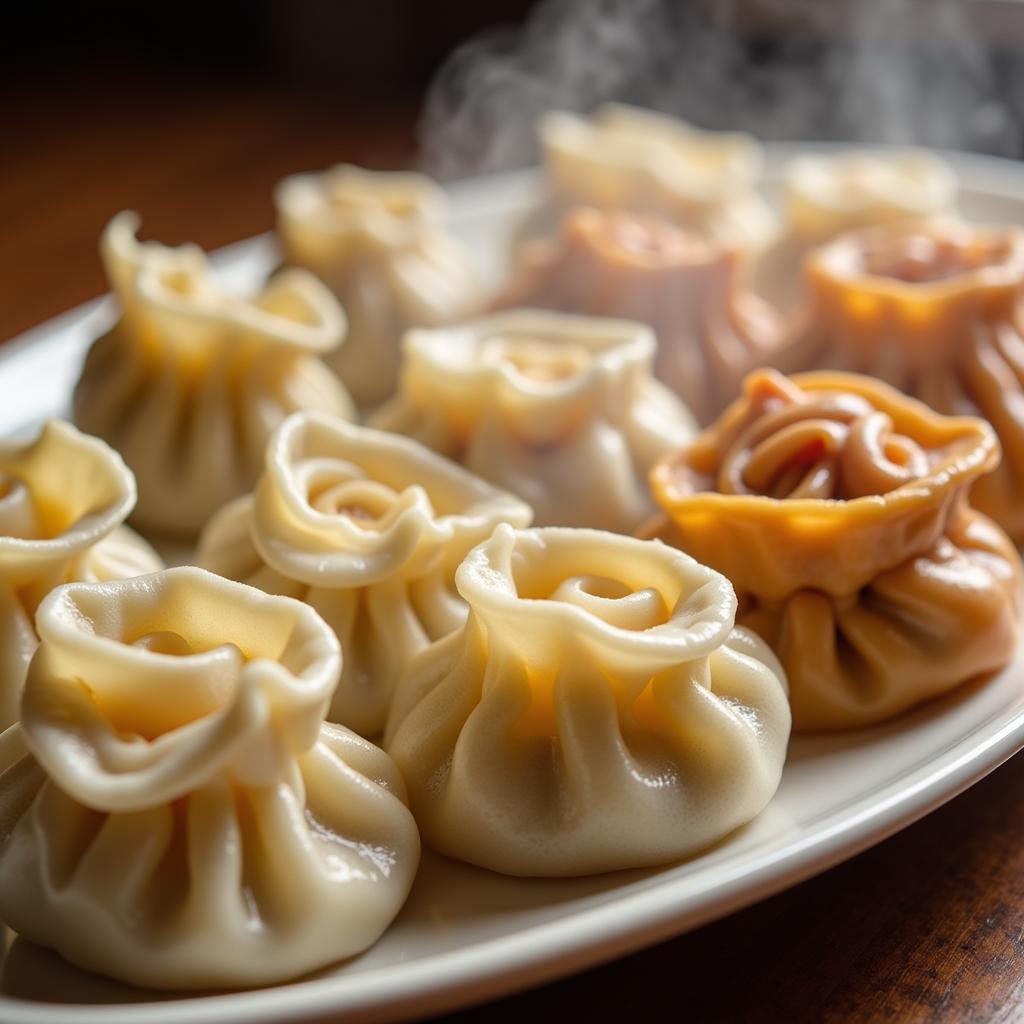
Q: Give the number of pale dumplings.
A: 9